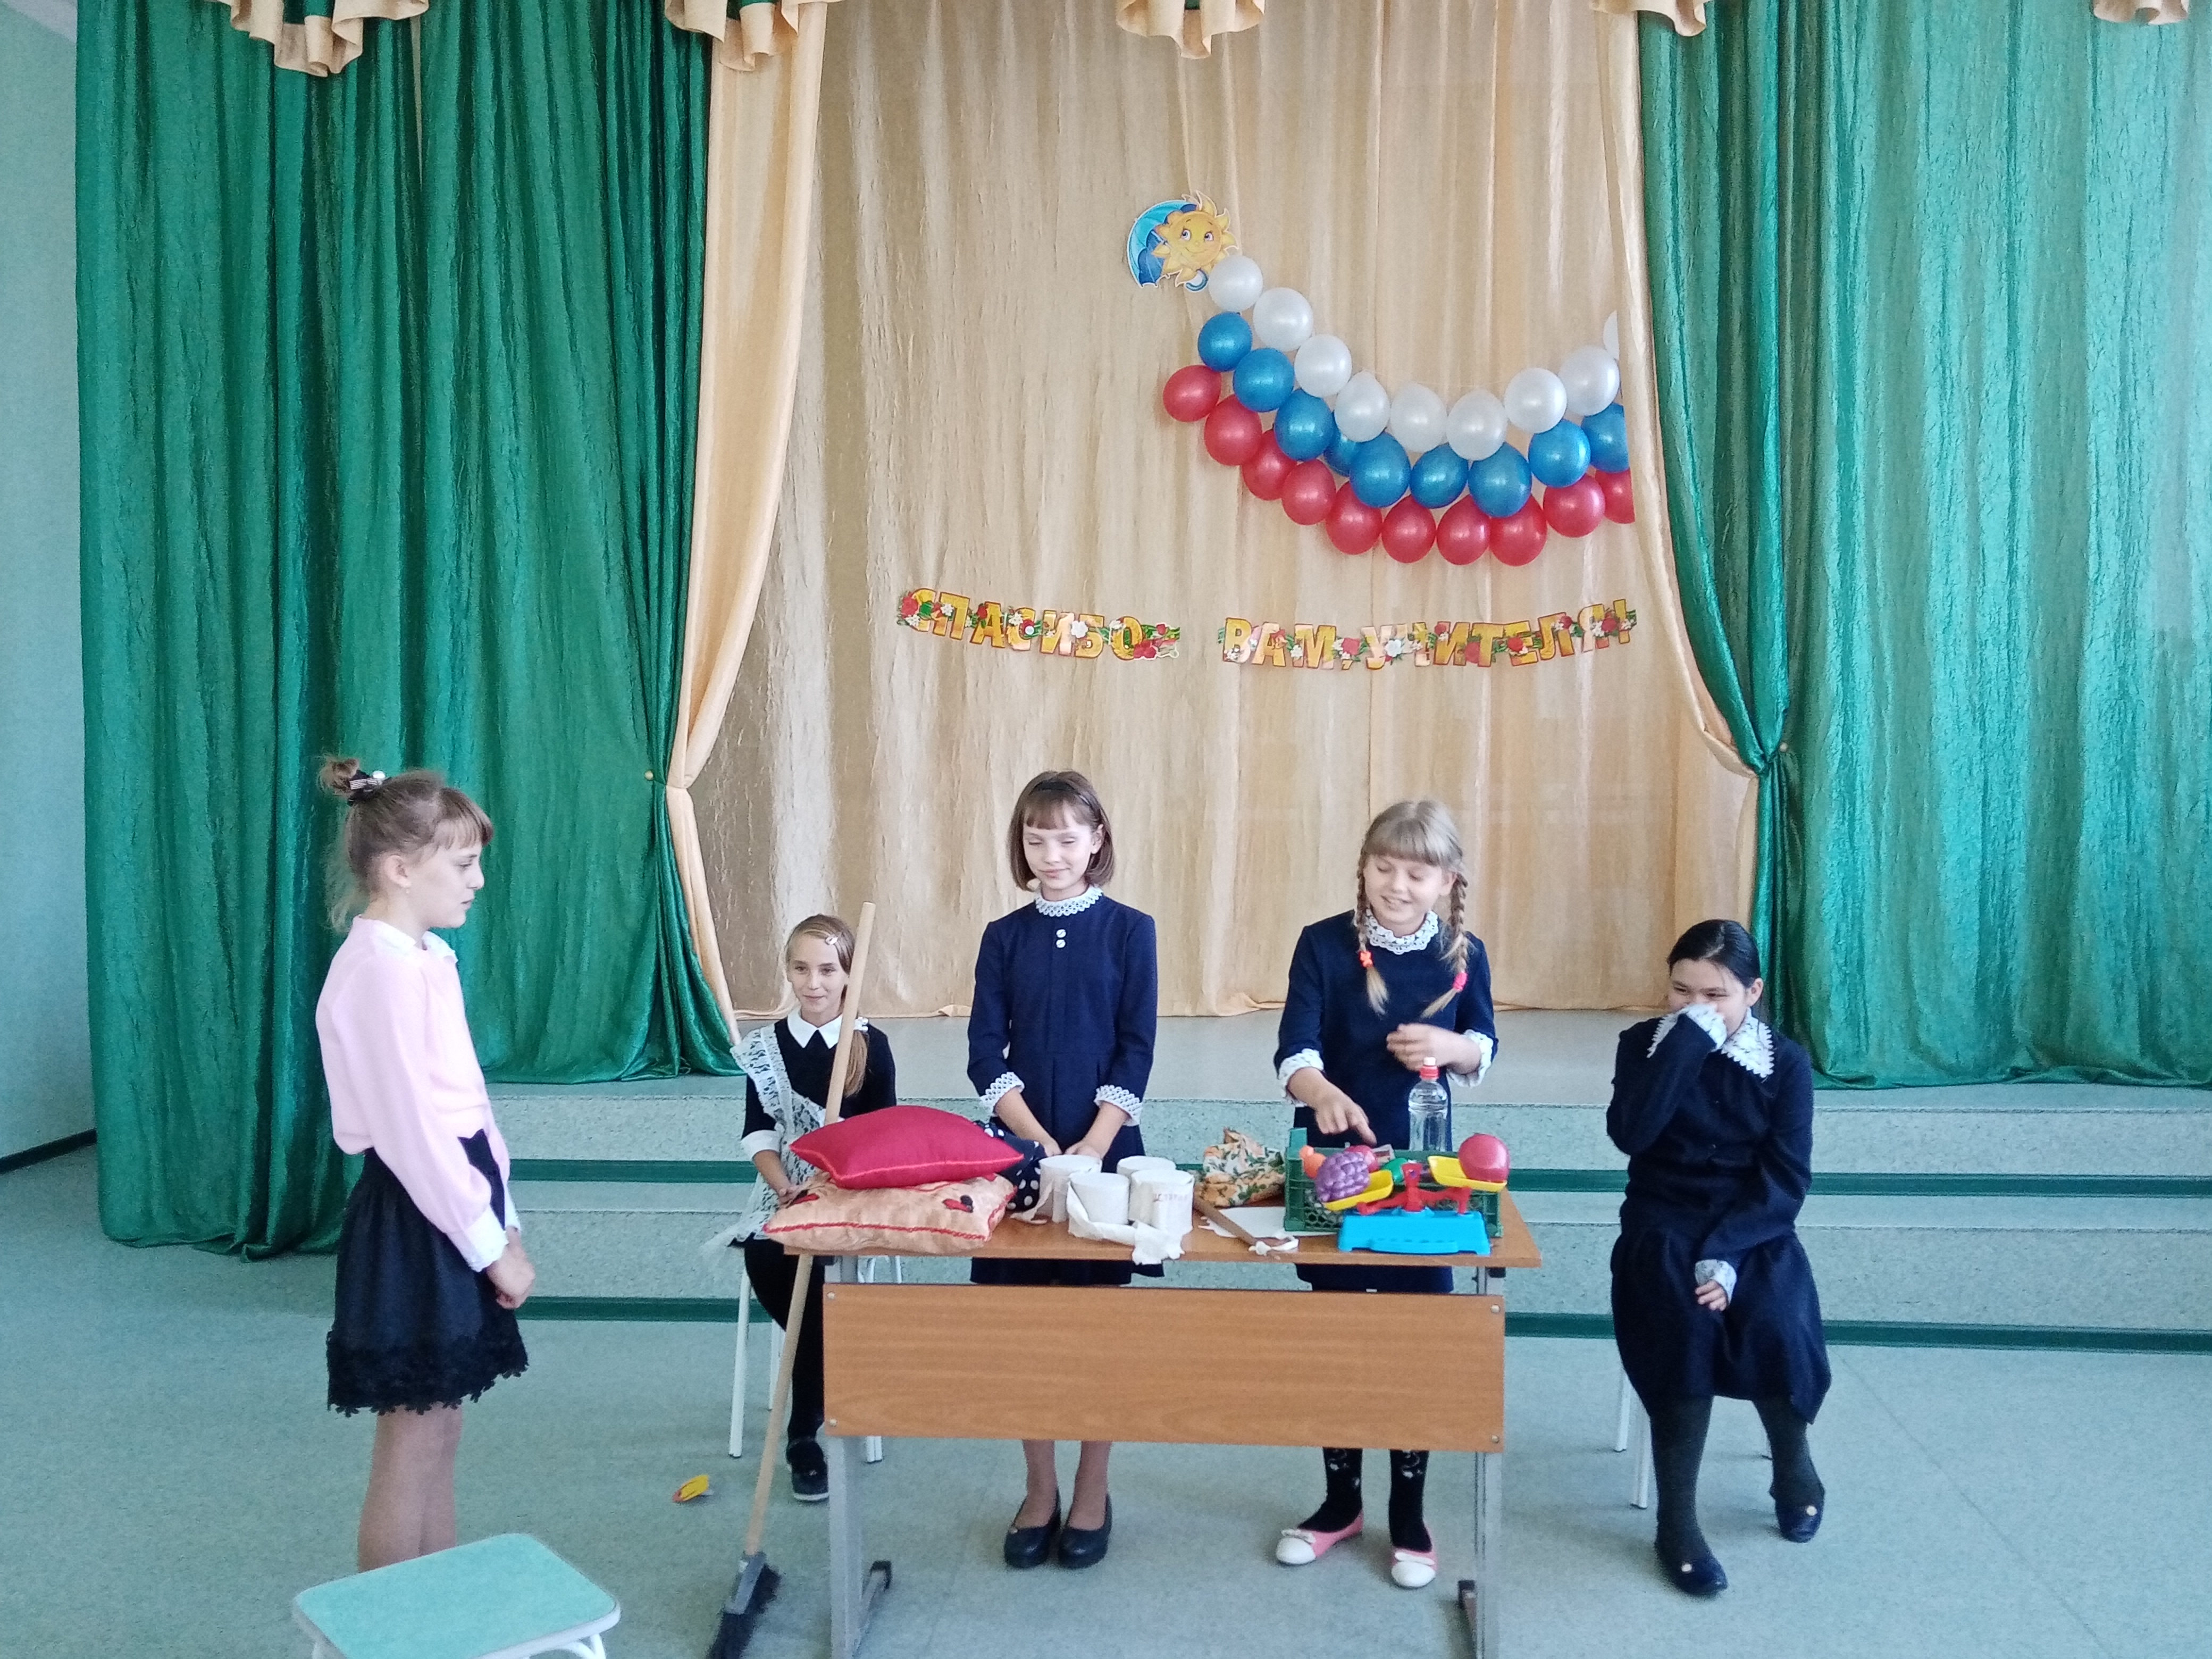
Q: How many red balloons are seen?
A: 10